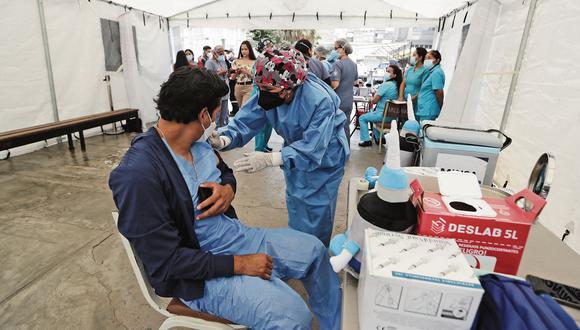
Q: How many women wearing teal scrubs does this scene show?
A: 3